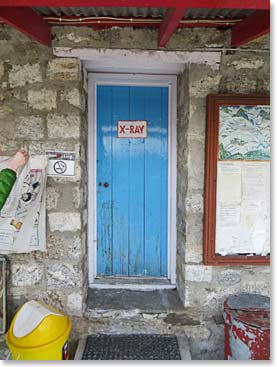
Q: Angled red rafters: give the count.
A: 3